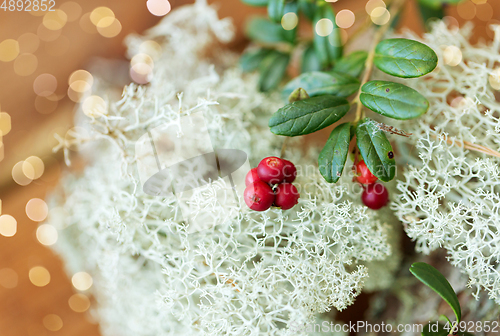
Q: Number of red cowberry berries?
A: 7